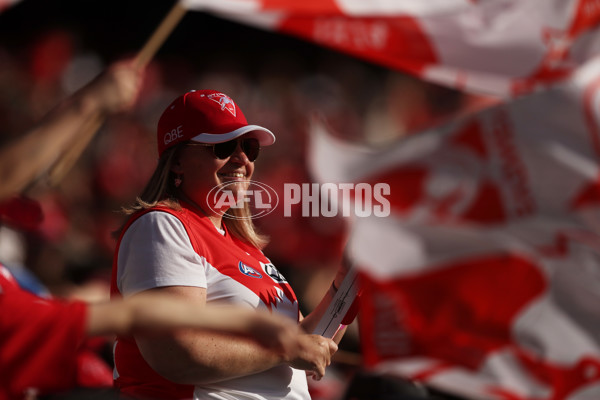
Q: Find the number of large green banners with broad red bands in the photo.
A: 0